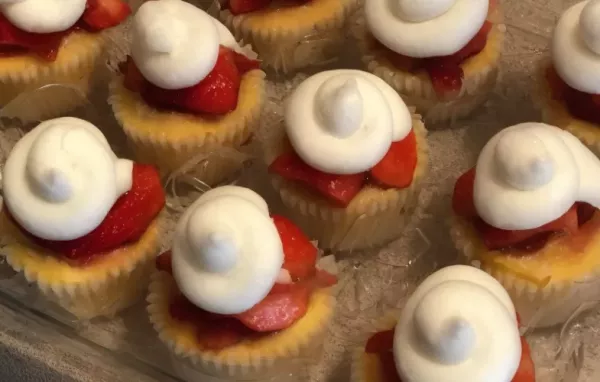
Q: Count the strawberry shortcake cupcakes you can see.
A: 10